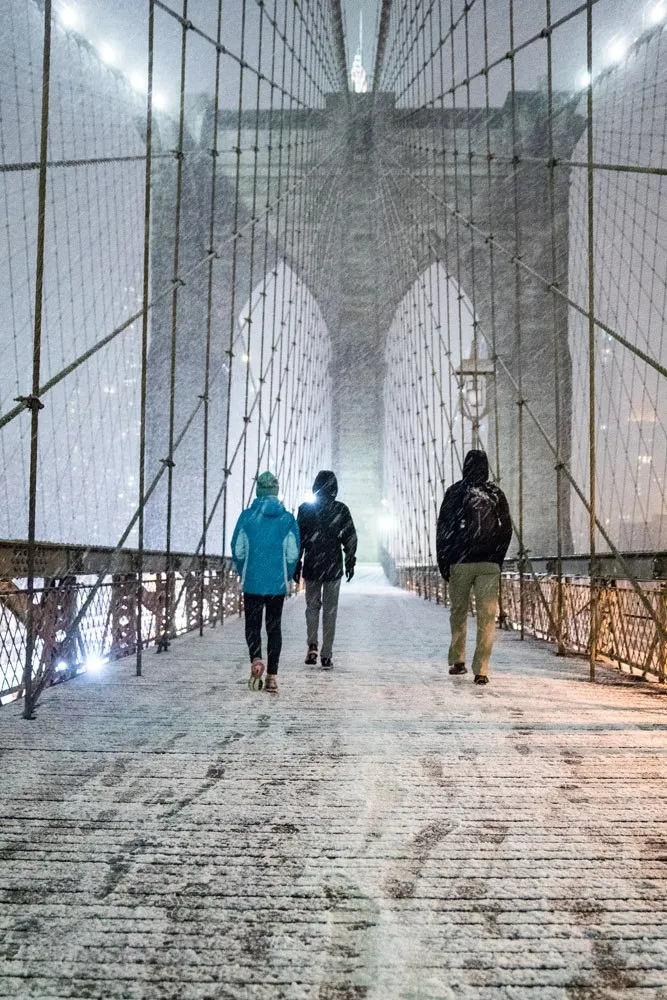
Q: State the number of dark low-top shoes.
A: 4